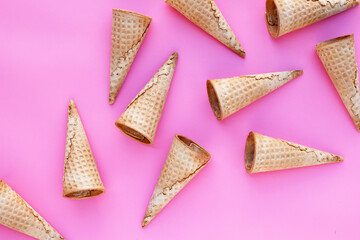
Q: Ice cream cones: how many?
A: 10